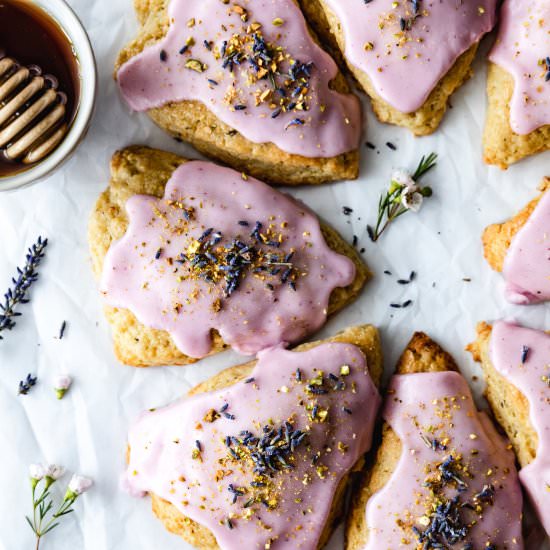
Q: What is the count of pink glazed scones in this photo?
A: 8